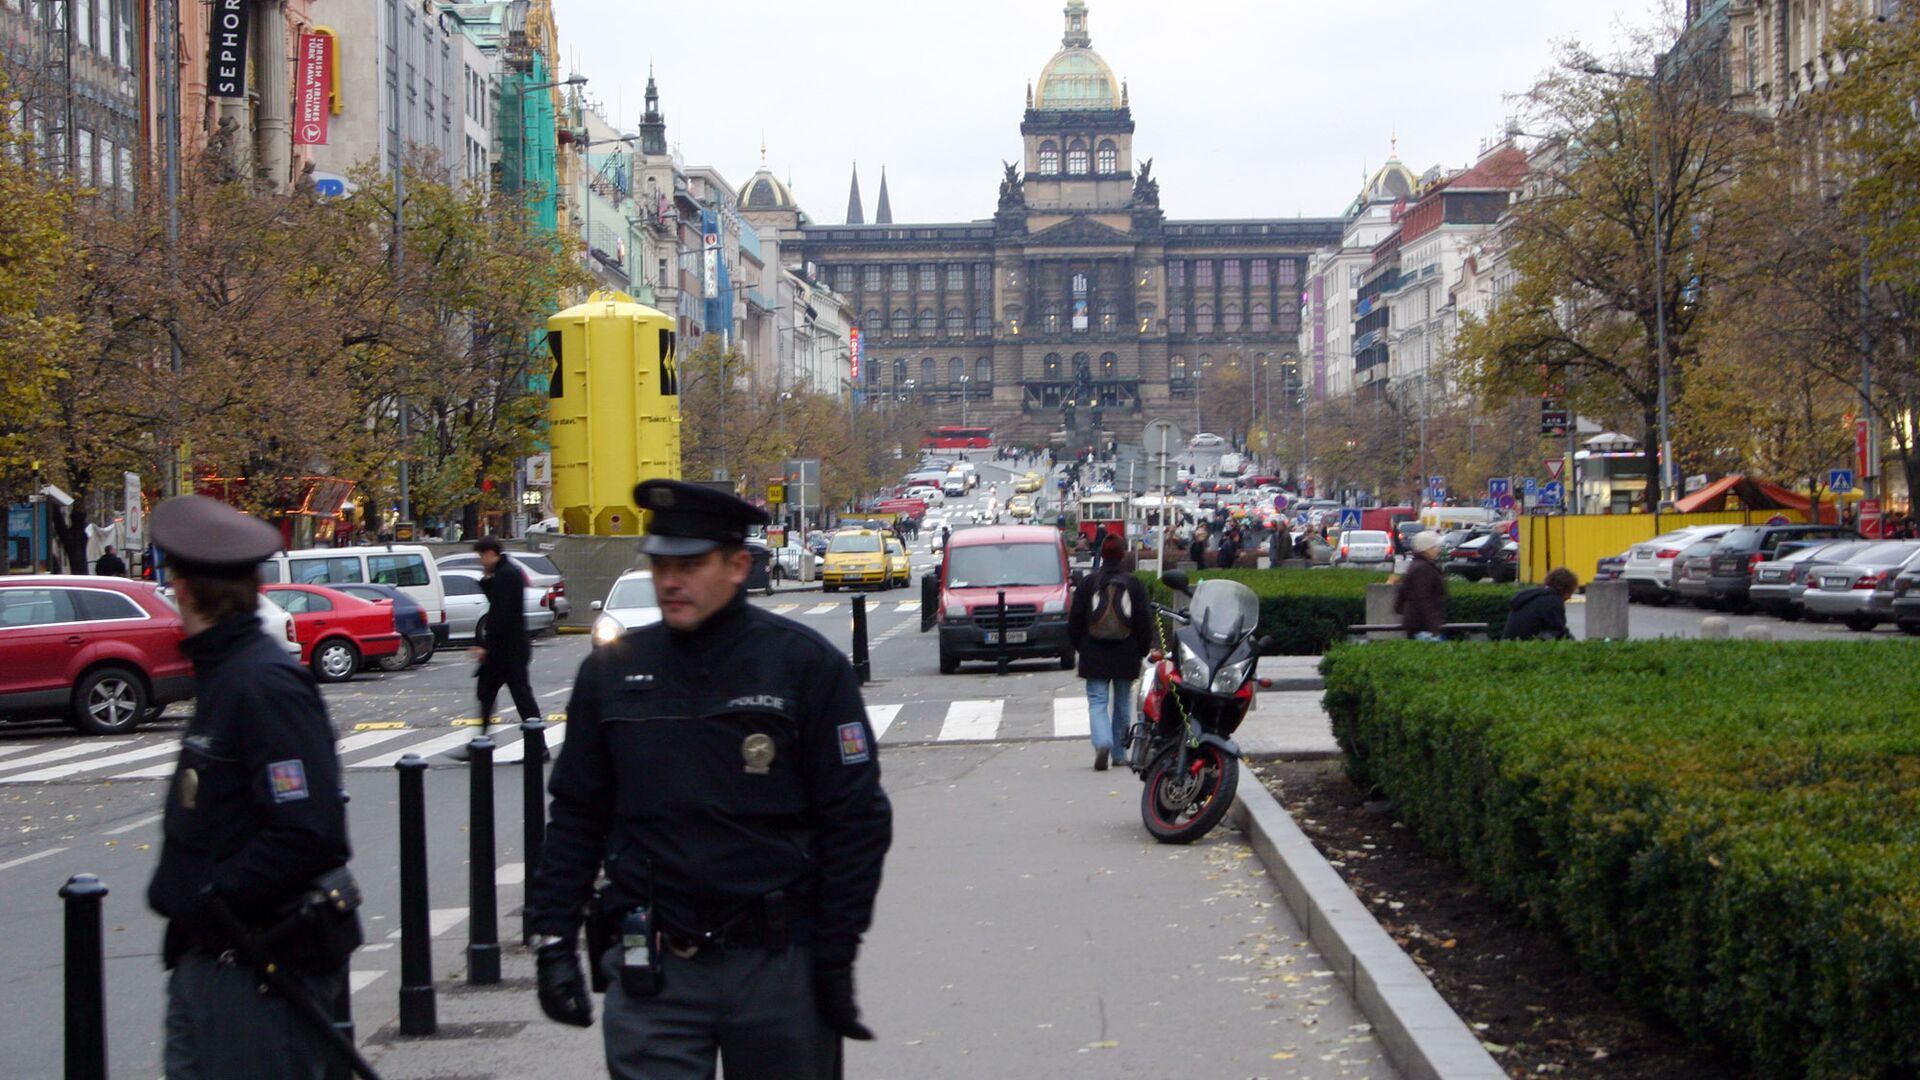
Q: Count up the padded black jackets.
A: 2